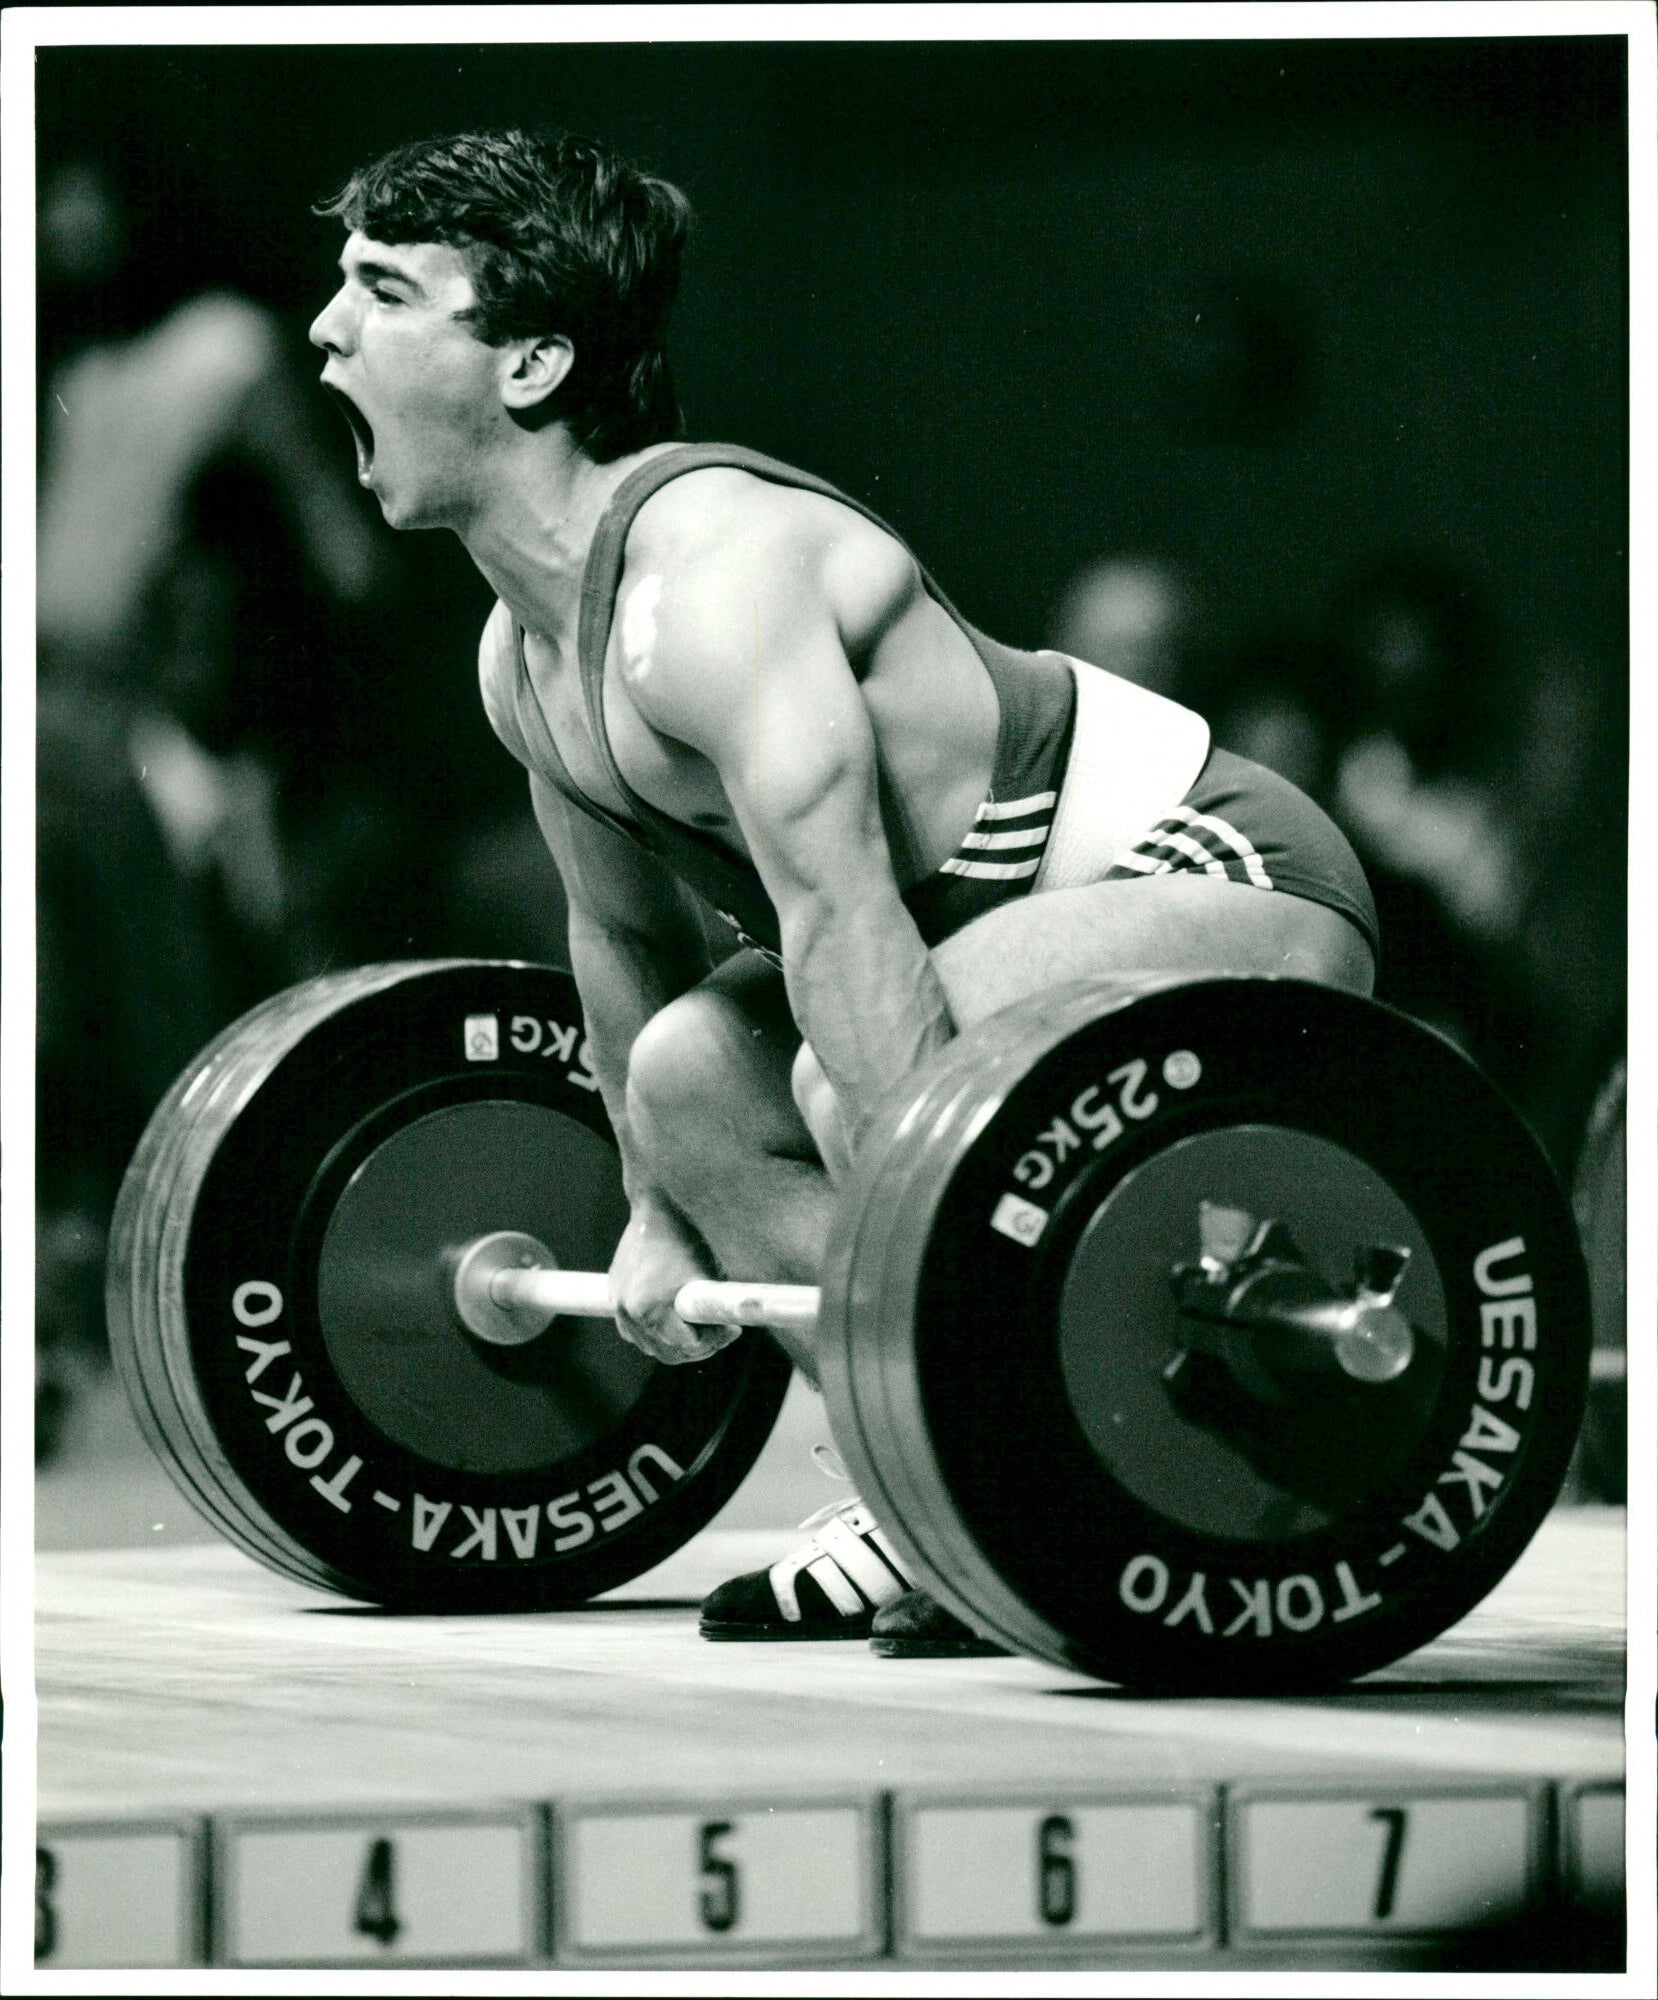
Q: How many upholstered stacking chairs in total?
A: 0